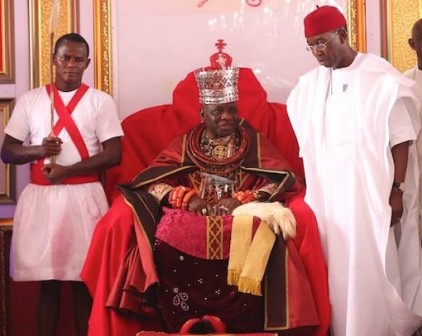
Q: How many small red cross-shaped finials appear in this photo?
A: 1